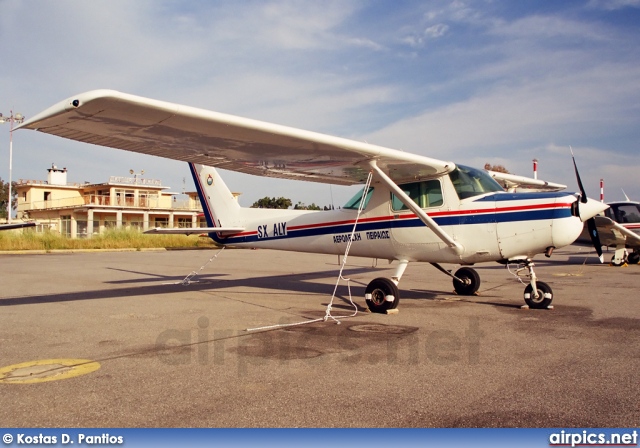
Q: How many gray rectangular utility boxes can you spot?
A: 0